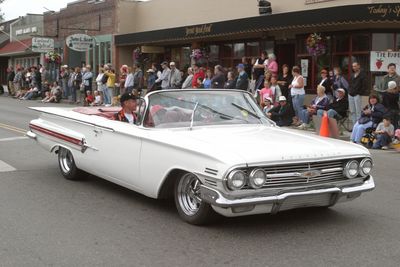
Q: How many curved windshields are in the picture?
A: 1